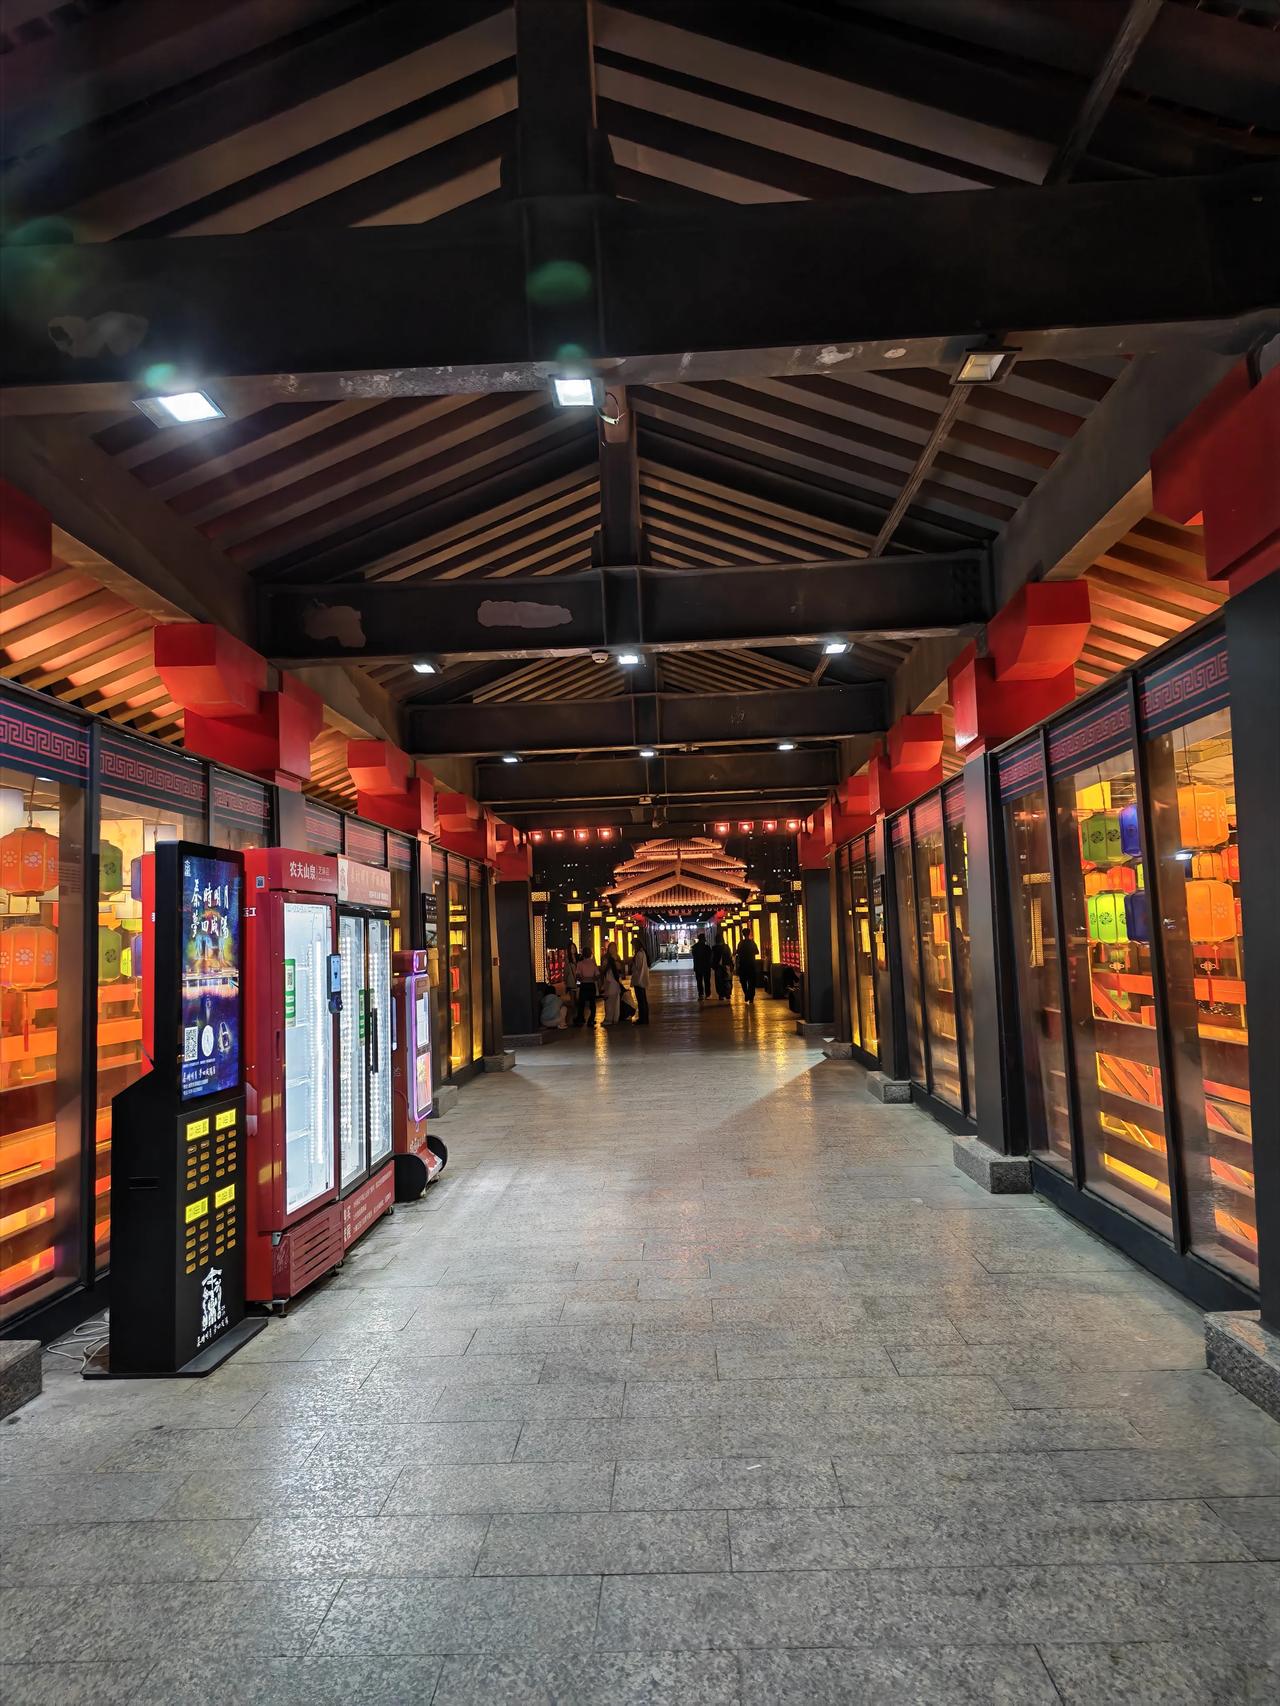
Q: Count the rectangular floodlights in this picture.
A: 9